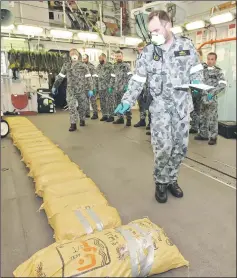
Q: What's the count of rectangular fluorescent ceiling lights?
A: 8